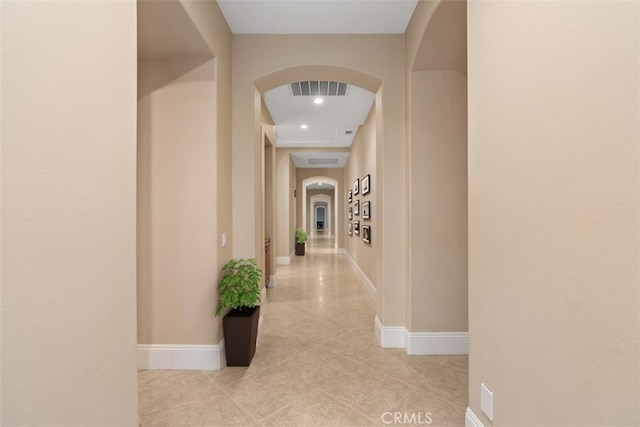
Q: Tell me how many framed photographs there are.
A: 9